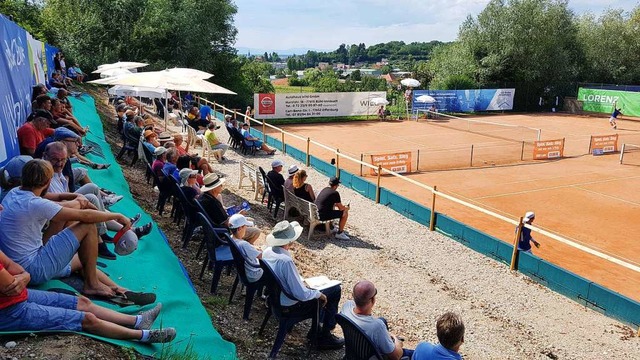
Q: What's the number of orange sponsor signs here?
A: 3